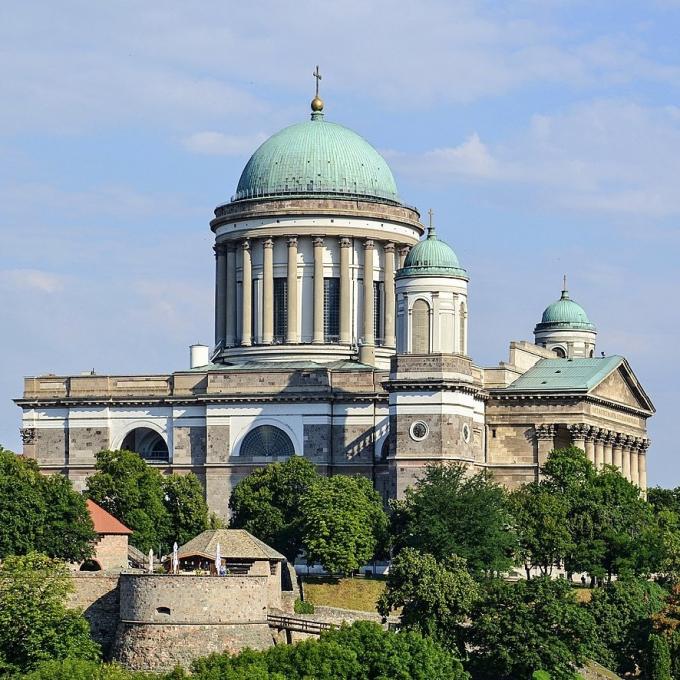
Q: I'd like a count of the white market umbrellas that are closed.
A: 3